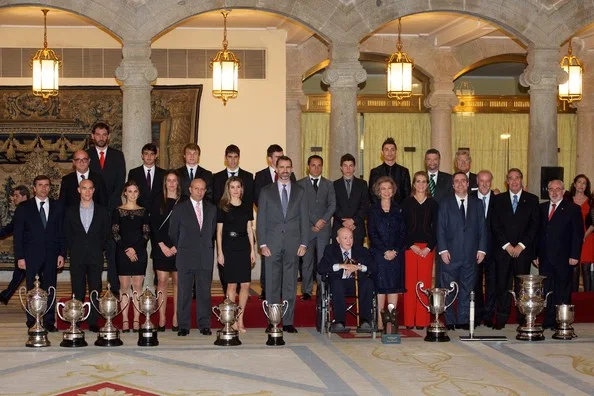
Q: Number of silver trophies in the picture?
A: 9